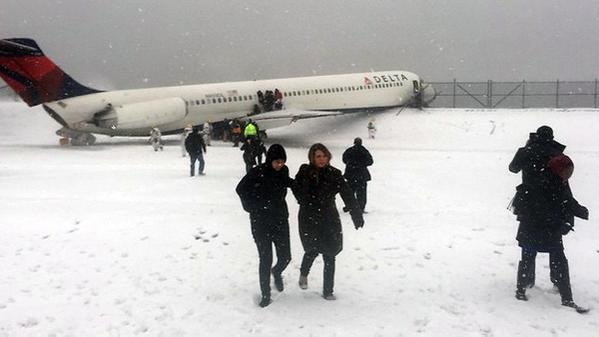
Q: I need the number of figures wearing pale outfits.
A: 4